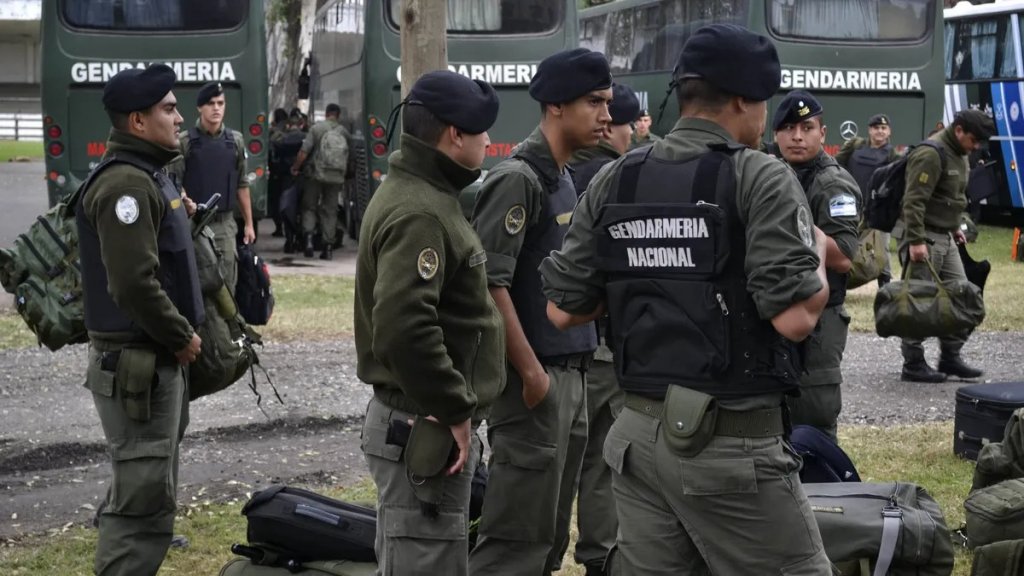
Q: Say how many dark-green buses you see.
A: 3